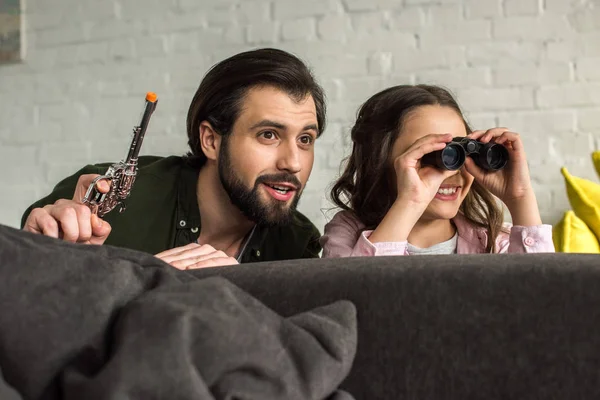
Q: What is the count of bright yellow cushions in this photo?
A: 3